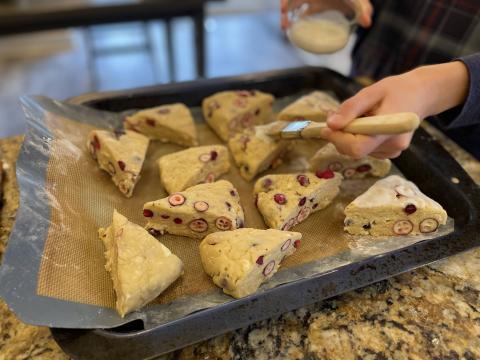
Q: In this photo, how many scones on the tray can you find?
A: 12